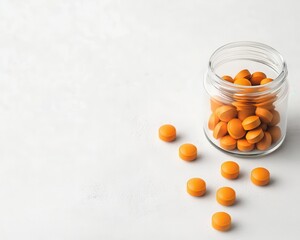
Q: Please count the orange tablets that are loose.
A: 7